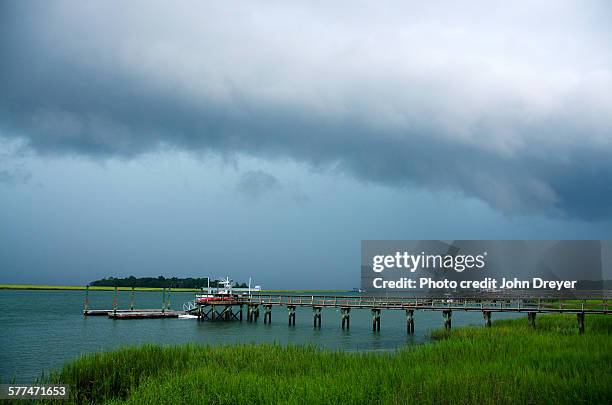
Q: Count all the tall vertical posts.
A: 5